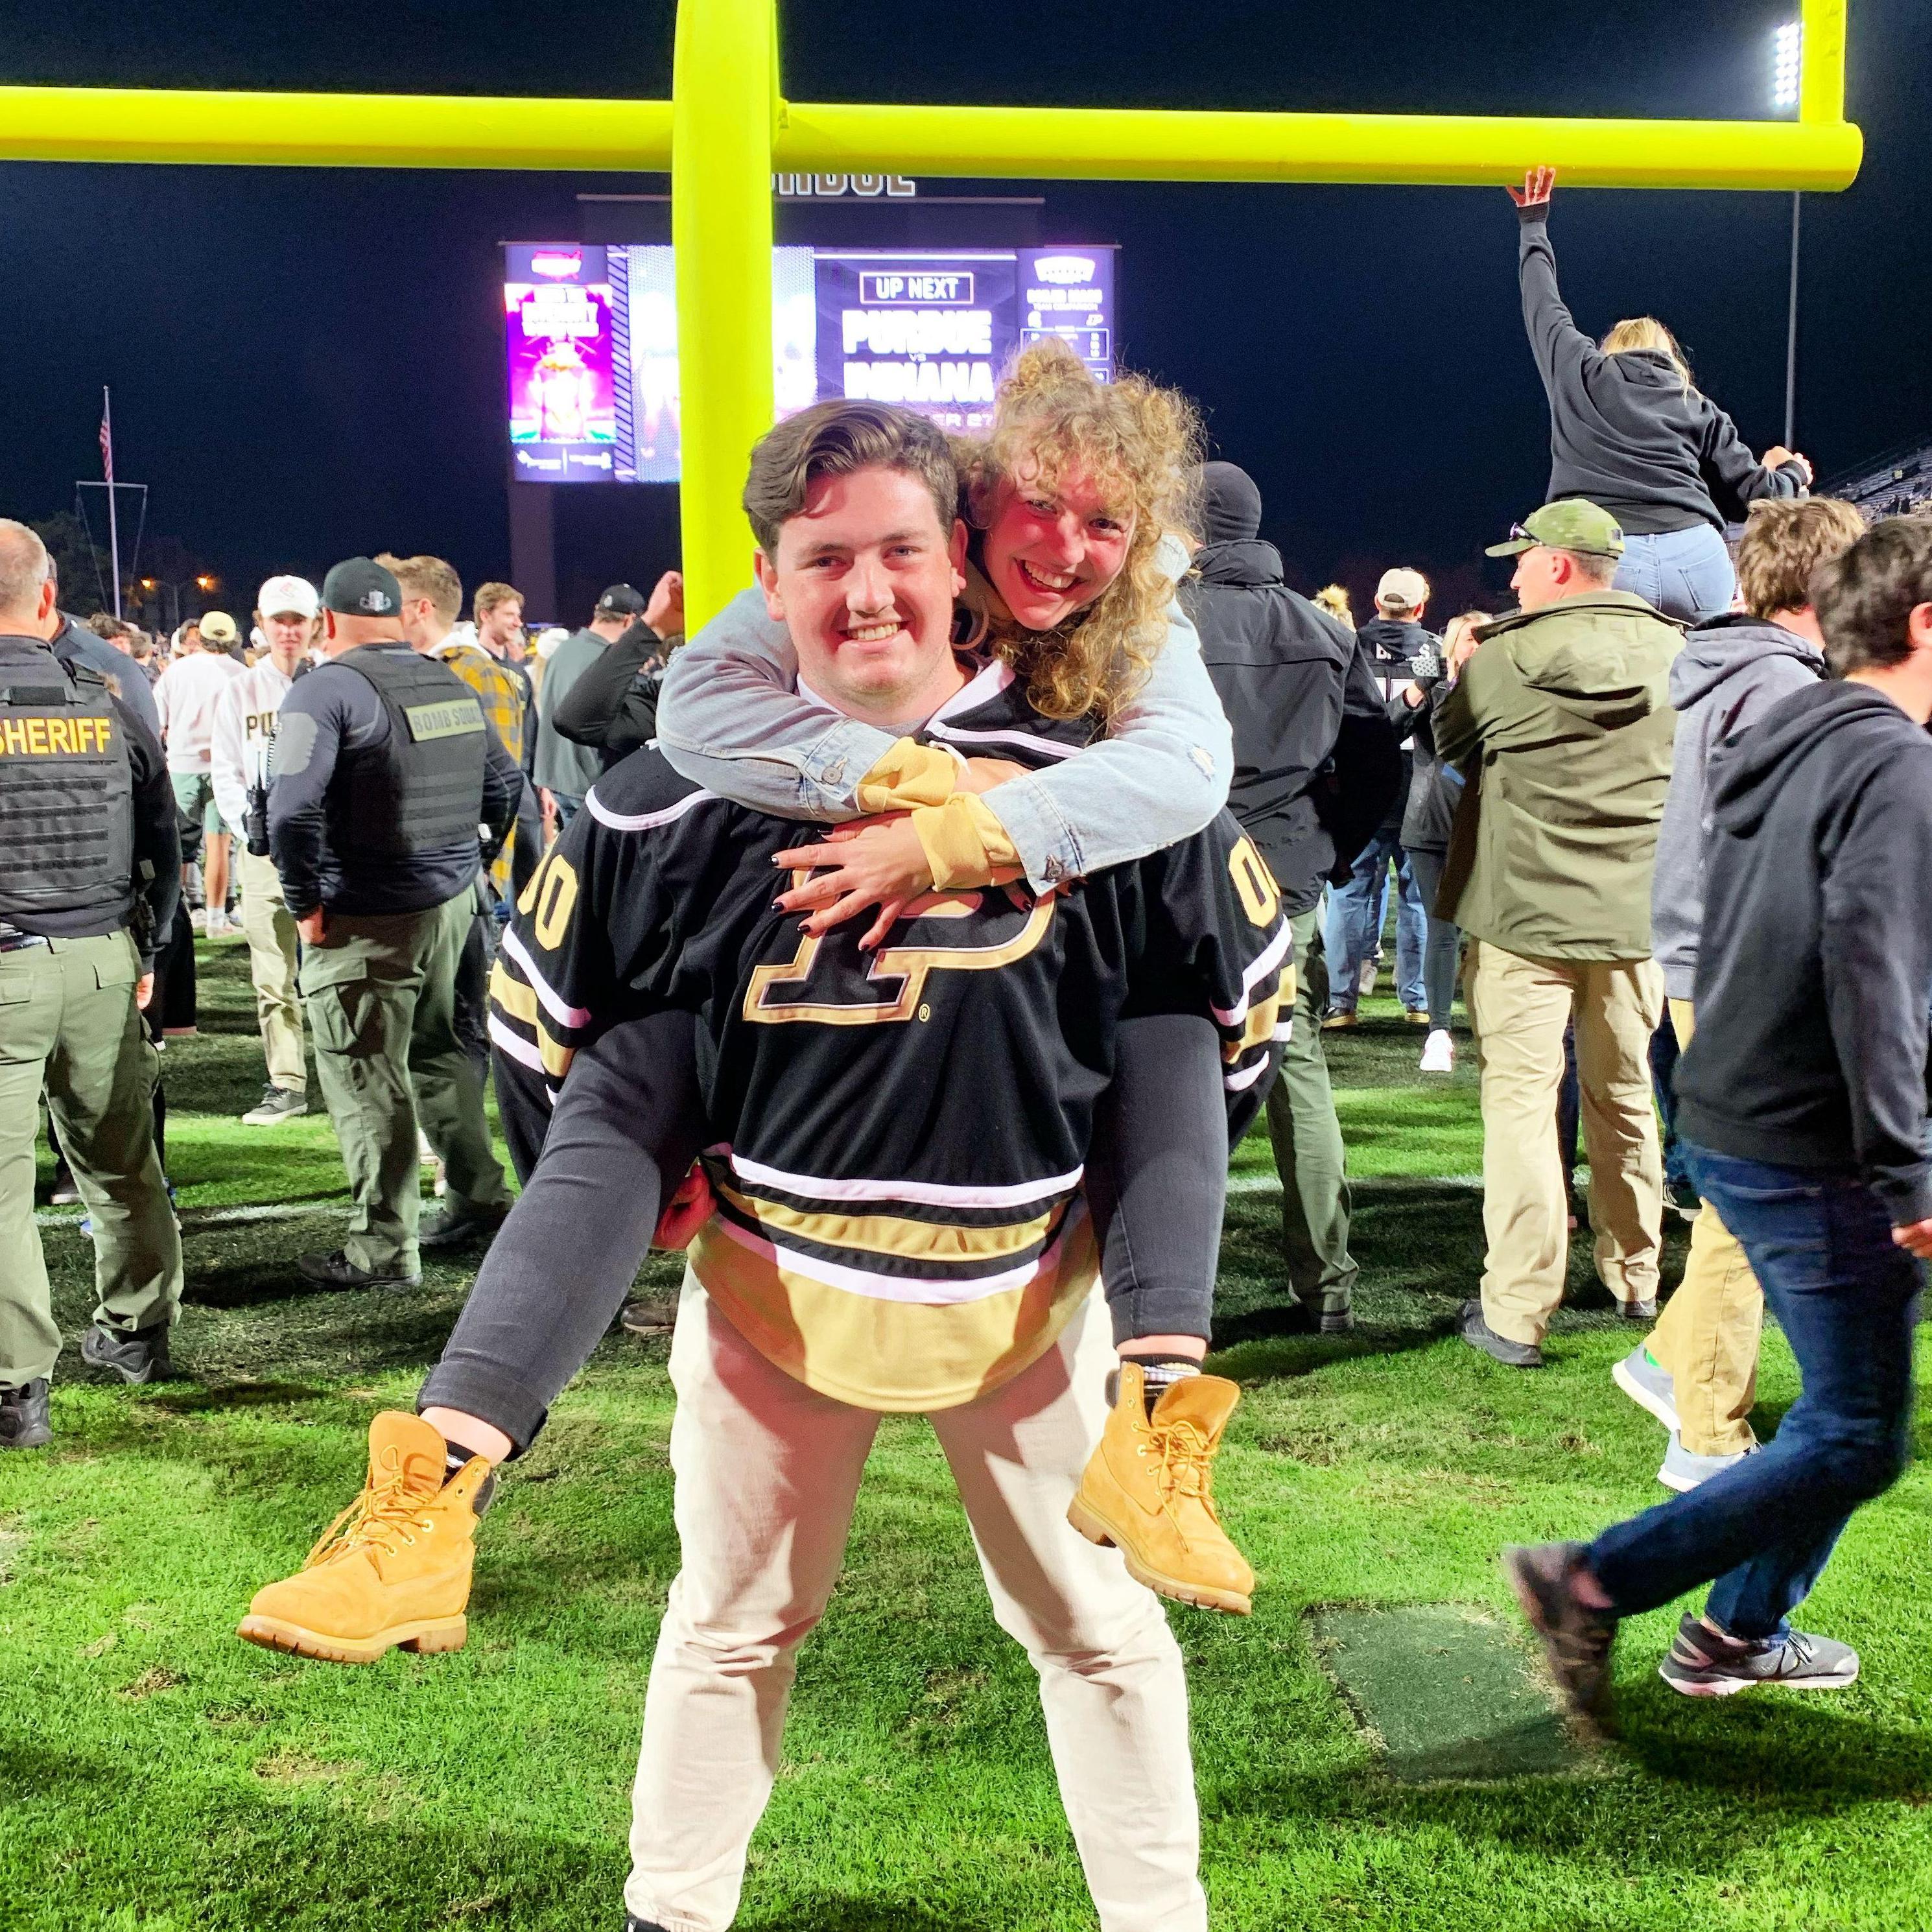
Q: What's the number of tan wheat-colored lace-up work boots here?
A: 2